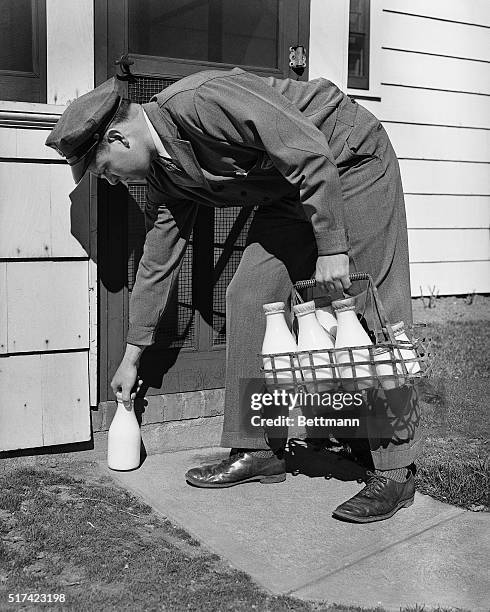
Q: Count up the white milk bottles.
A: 6